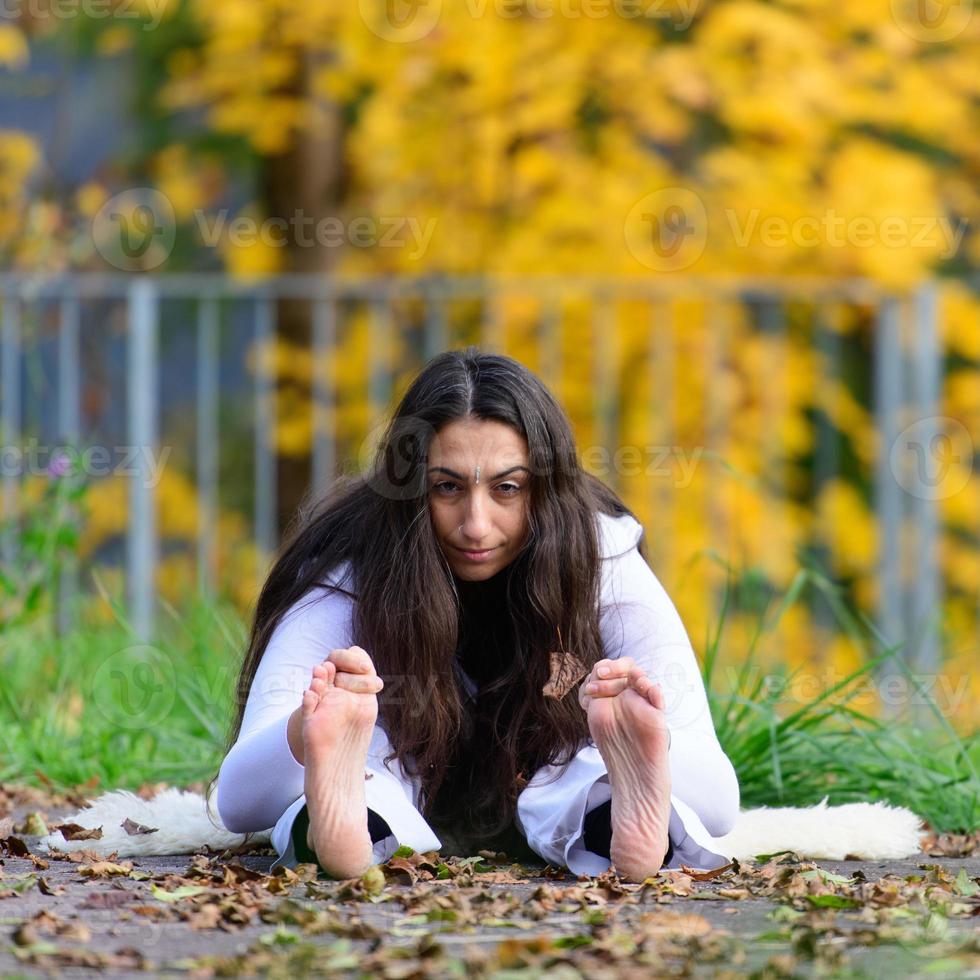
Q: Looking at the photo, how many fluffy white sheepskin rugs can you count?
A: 1